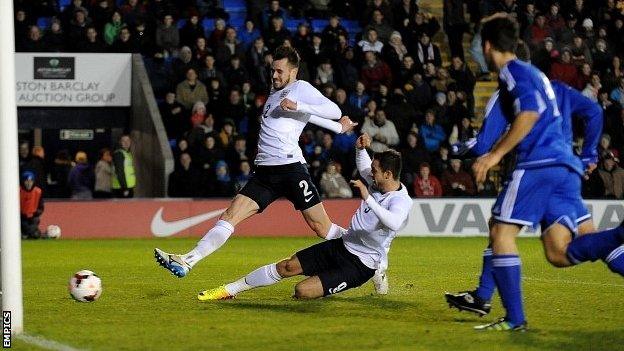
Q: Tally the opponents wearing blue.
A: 2